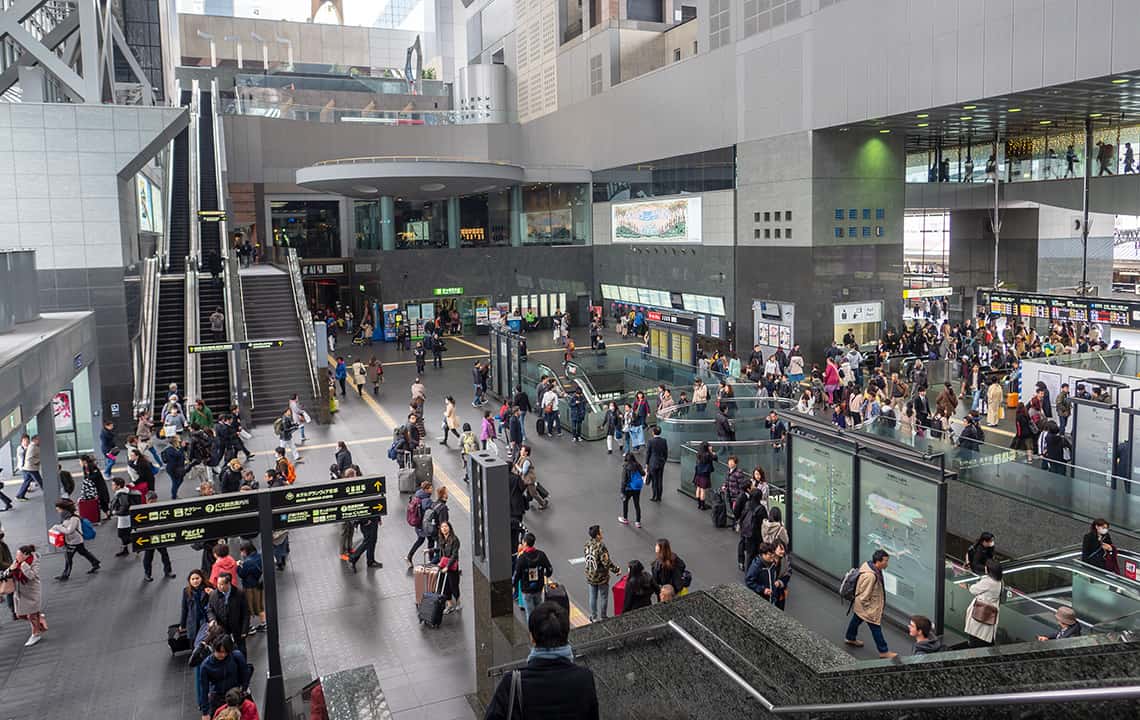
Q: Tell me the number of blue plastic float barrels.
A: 0